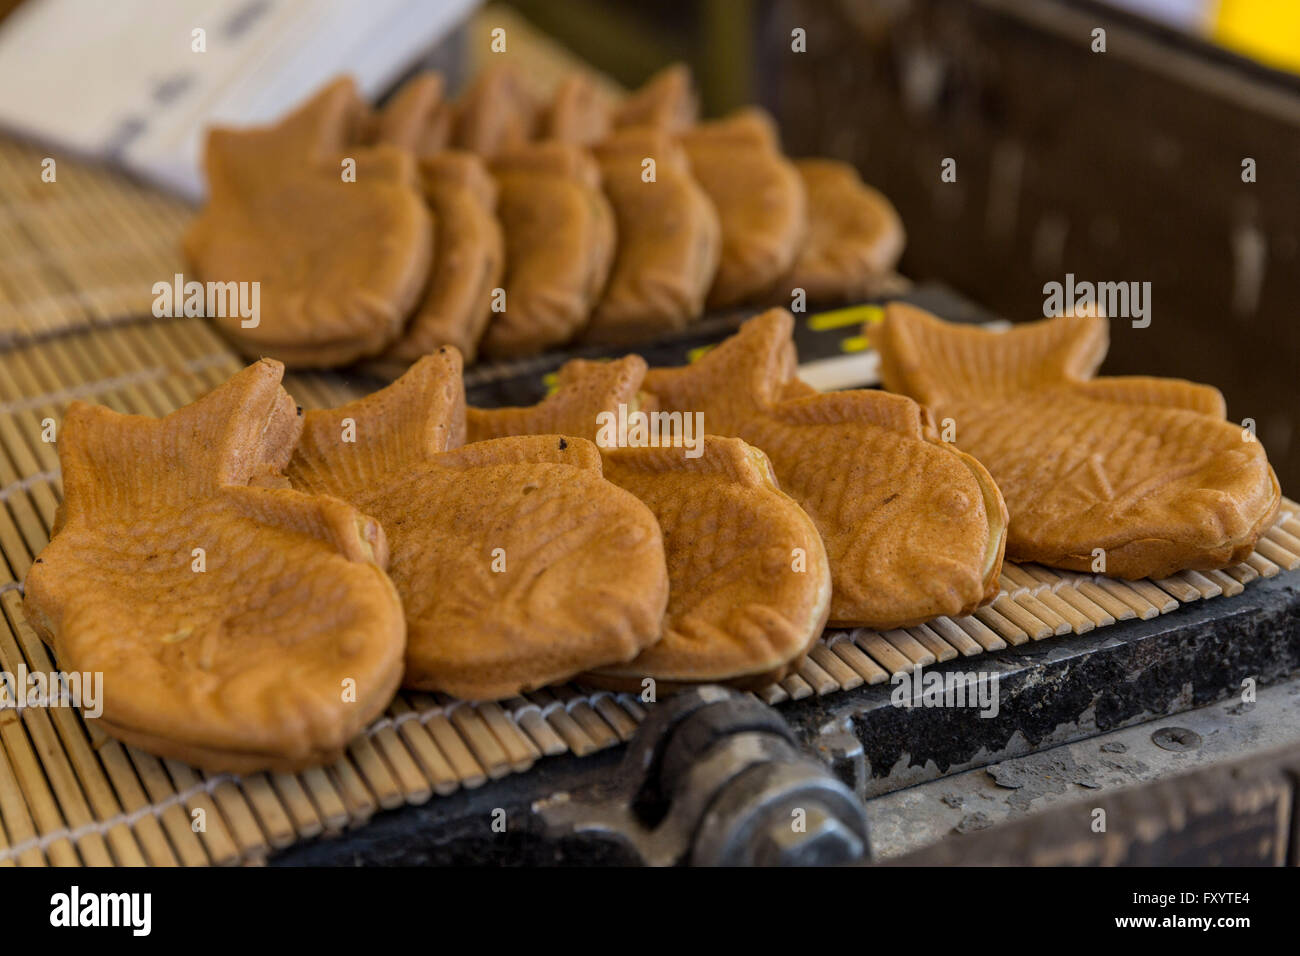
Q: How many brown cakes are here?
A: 11